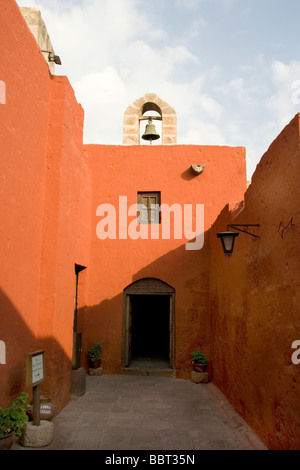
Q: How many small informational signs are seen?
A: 1